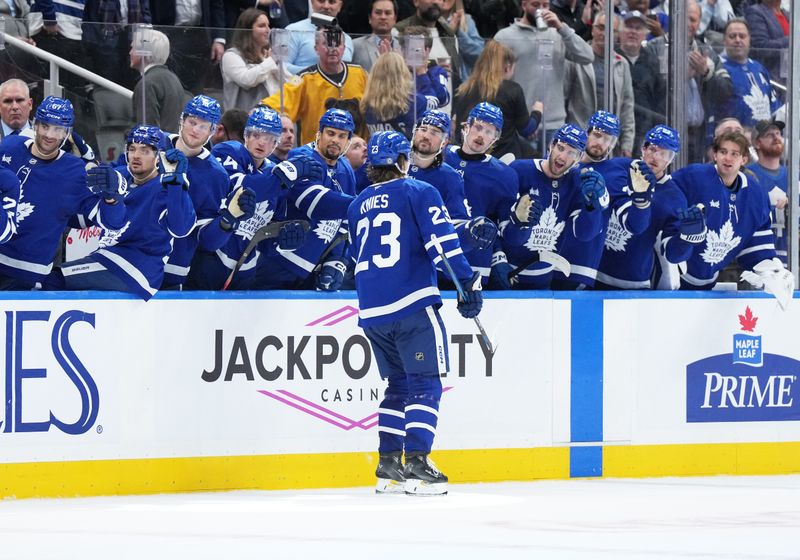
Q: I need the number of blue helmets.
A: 11